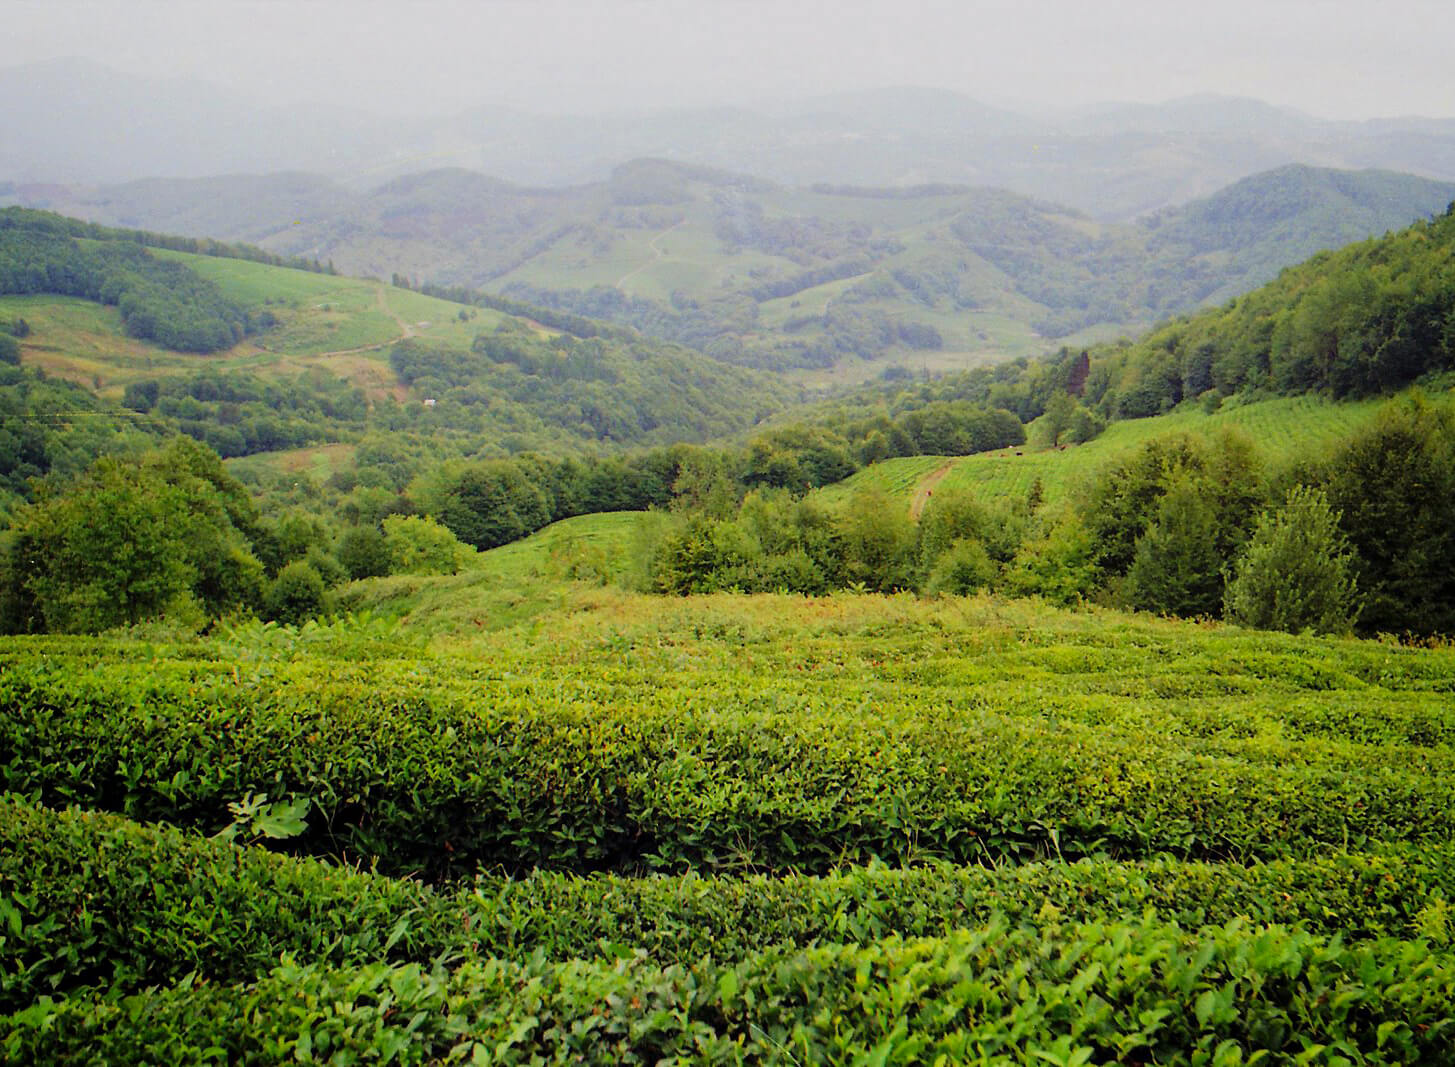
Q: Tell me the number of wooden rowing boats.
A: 0